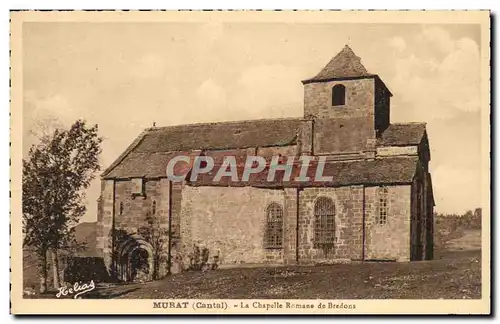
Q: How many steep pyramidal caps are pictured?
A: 1